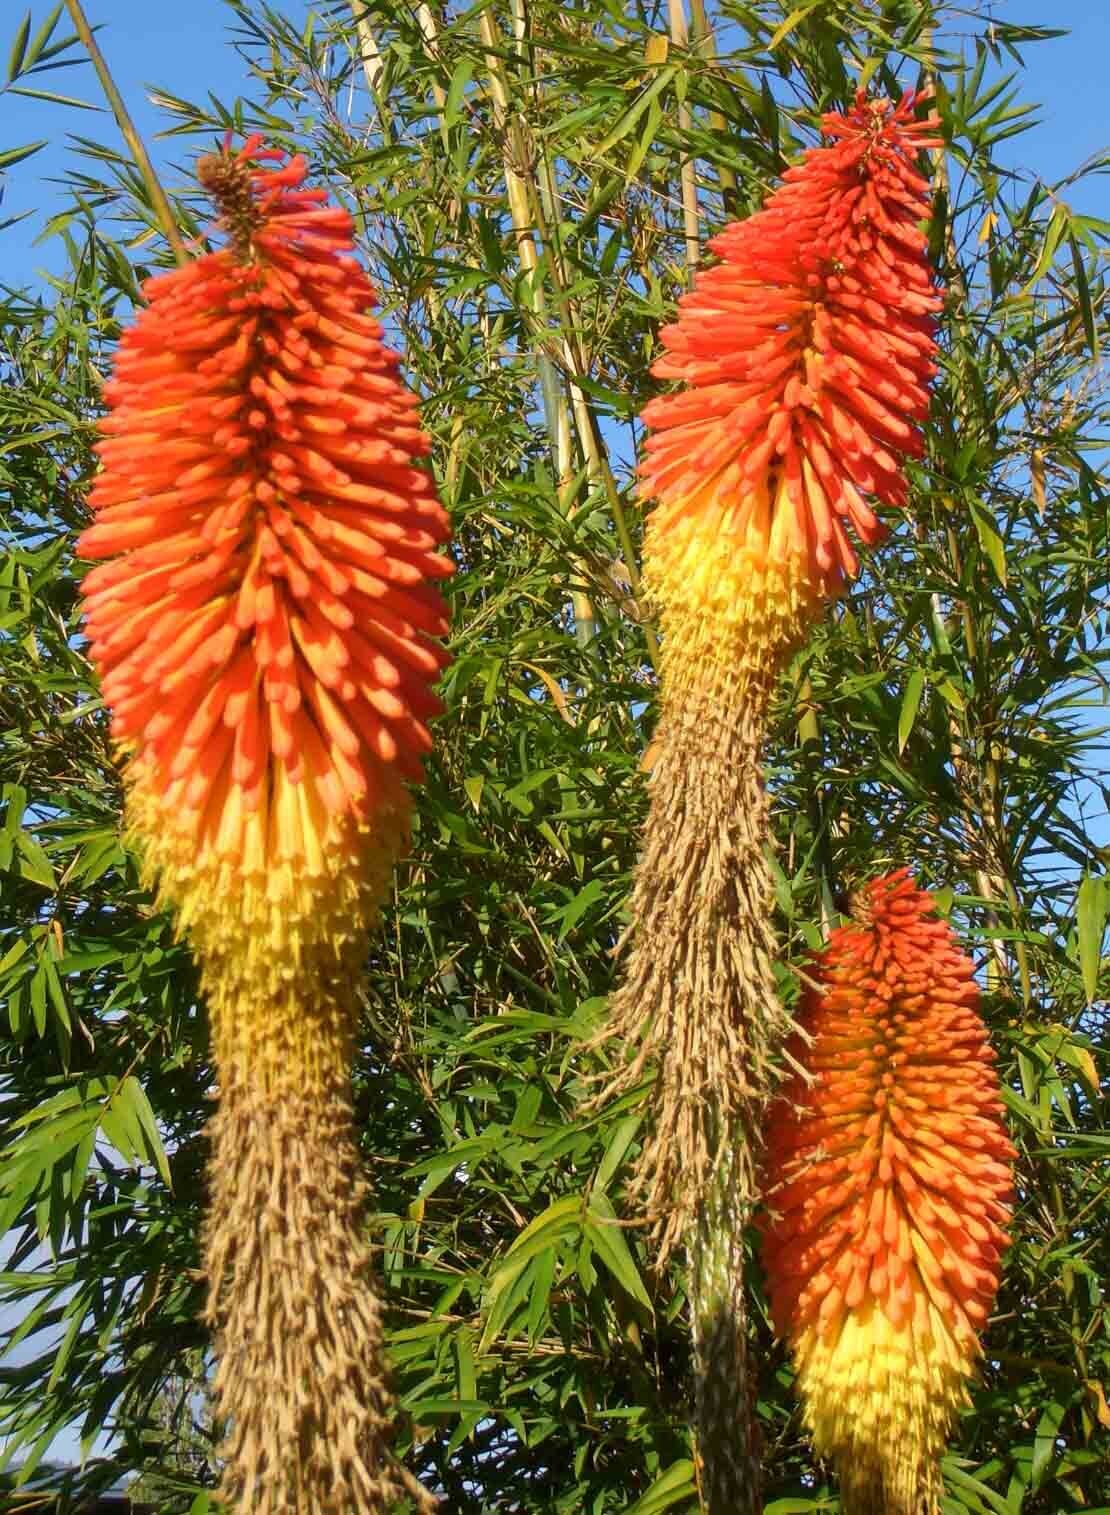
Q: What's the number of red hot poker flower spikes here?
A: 3